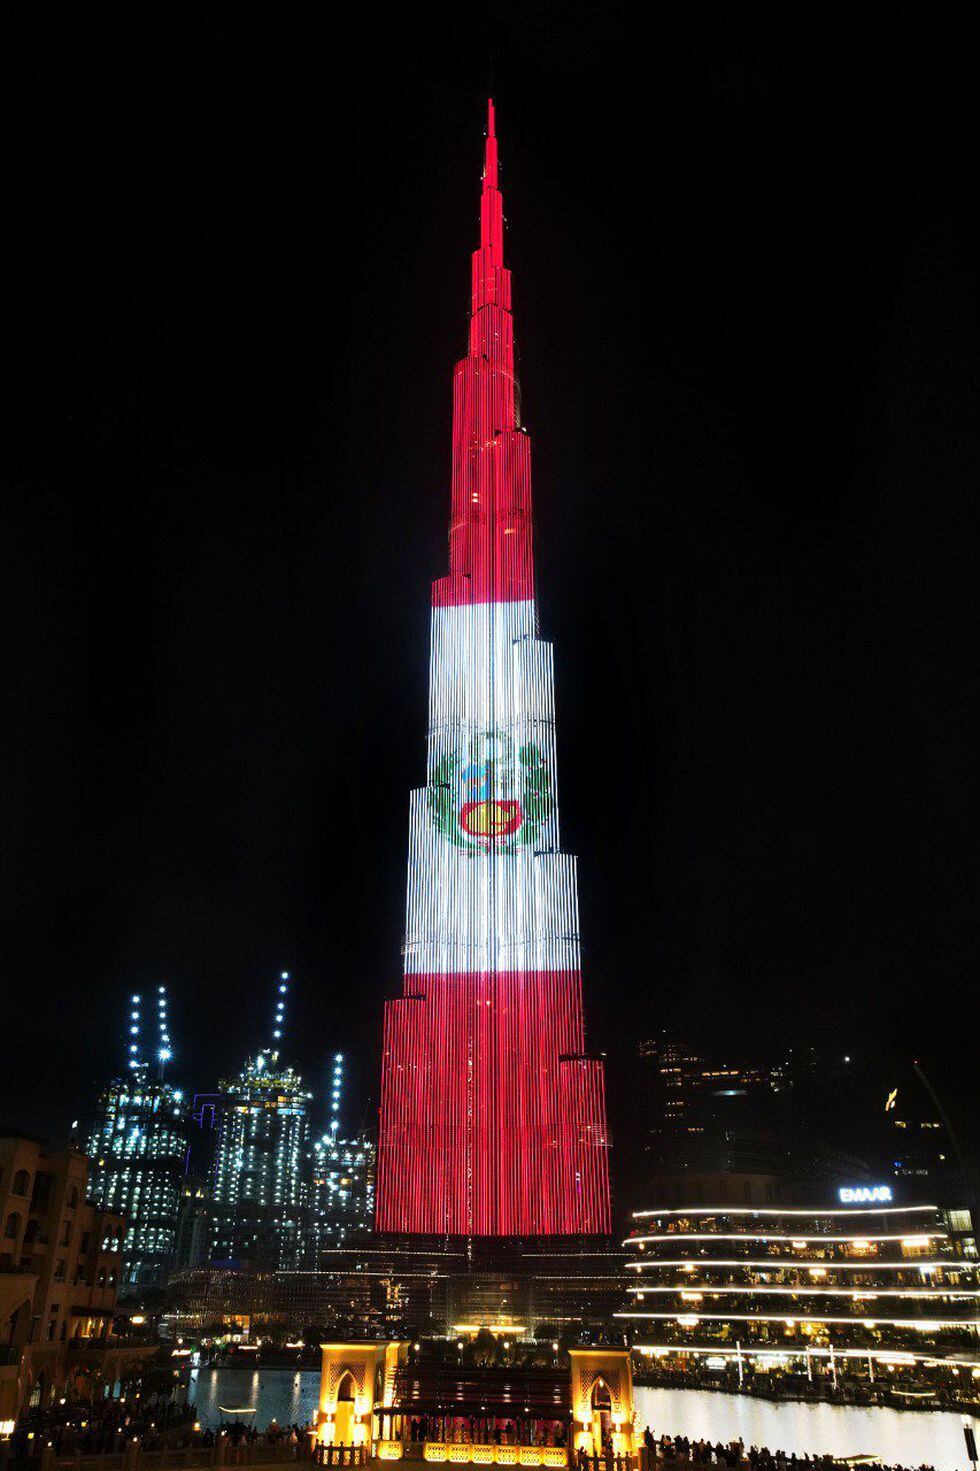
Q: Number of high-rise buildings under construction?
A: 3